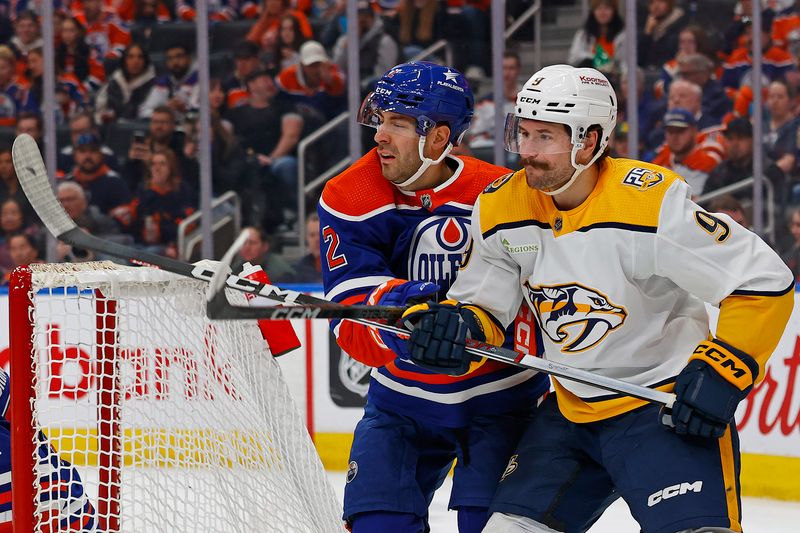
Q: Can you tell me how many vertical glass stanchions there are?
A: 6